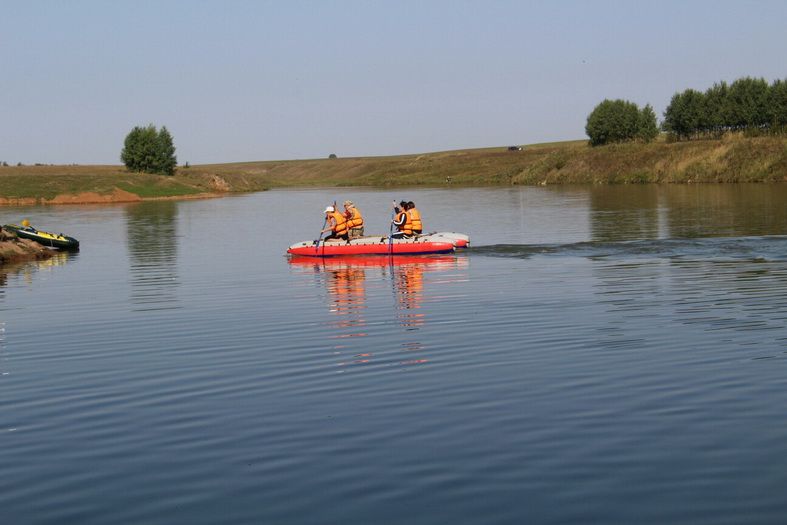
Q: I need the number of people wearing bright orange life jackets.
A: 4